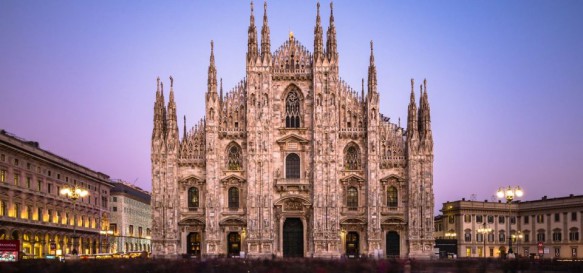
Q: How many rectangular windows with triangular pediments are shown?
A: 5